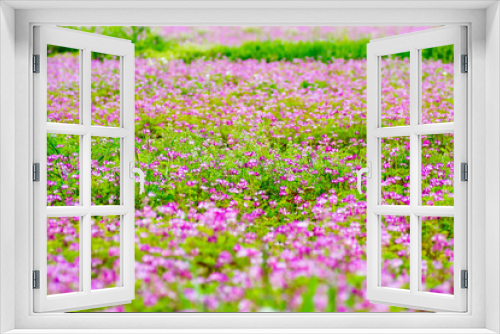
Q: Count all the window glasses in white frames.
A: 12